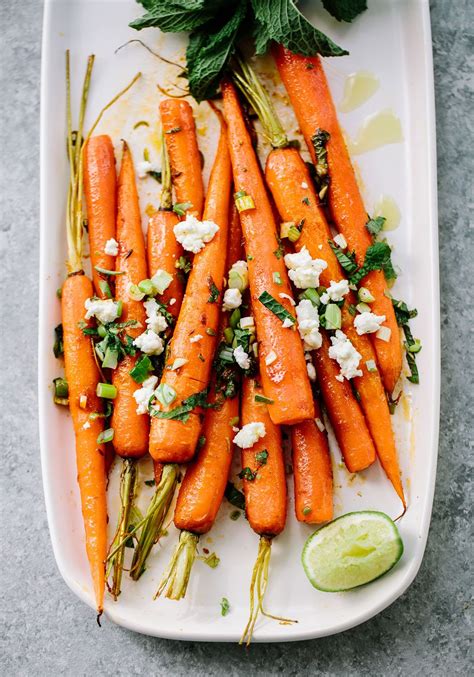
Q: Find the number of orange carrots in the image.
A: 13